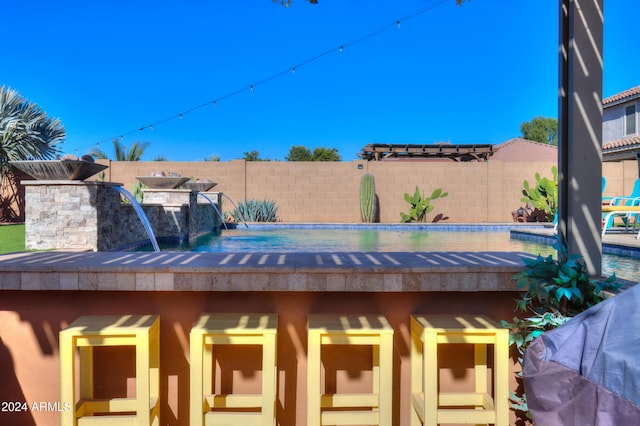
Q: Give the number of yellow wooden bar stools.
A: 4